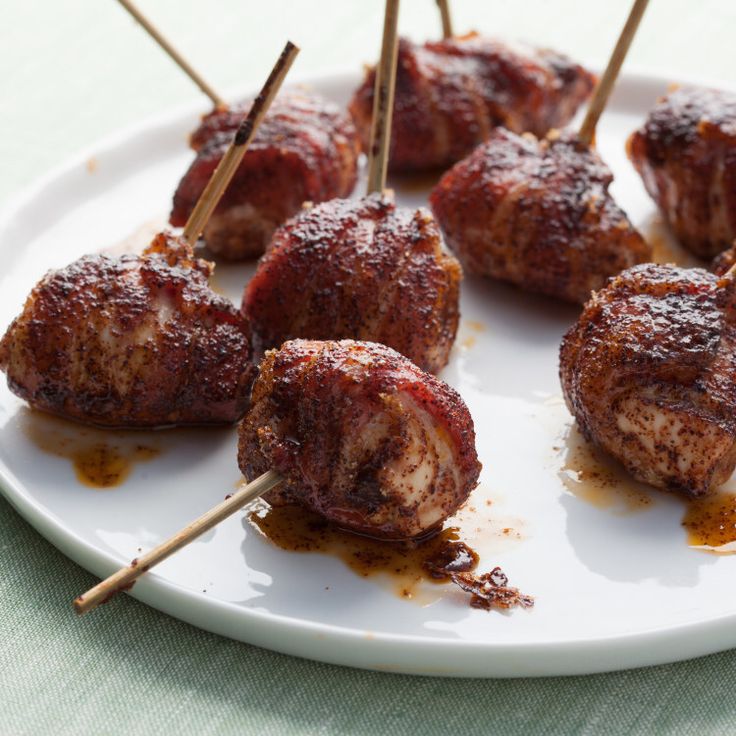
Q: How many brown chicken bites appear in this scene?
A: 8